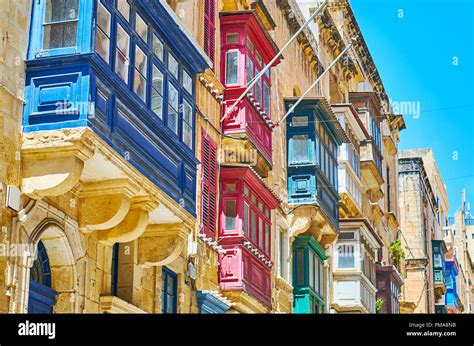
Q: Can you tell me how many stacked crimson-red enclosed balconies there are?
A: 2